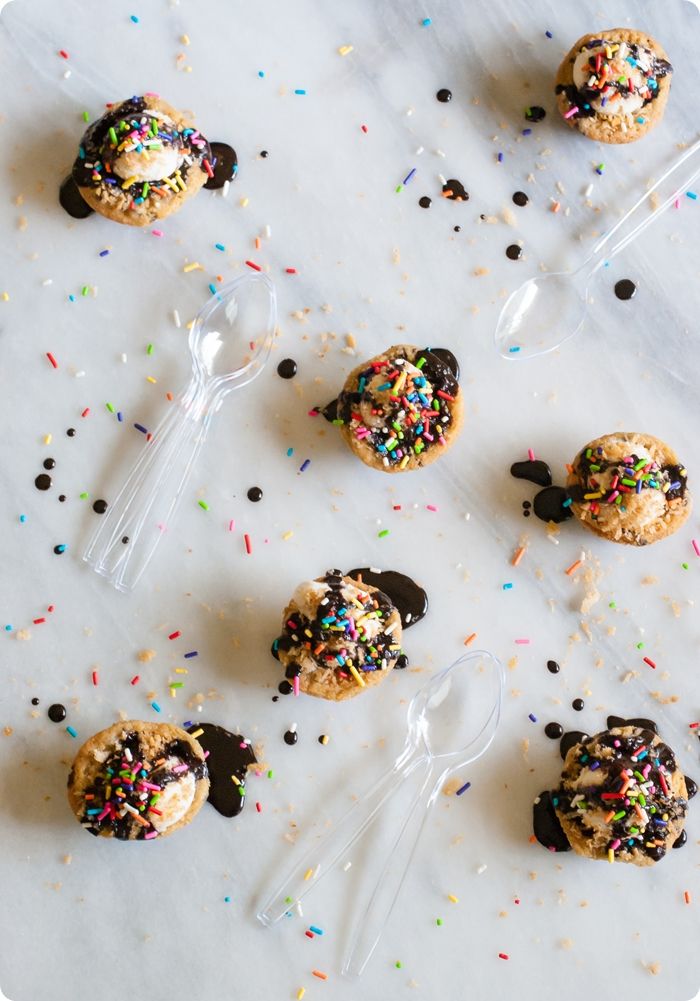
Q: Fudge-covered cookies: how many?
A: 7